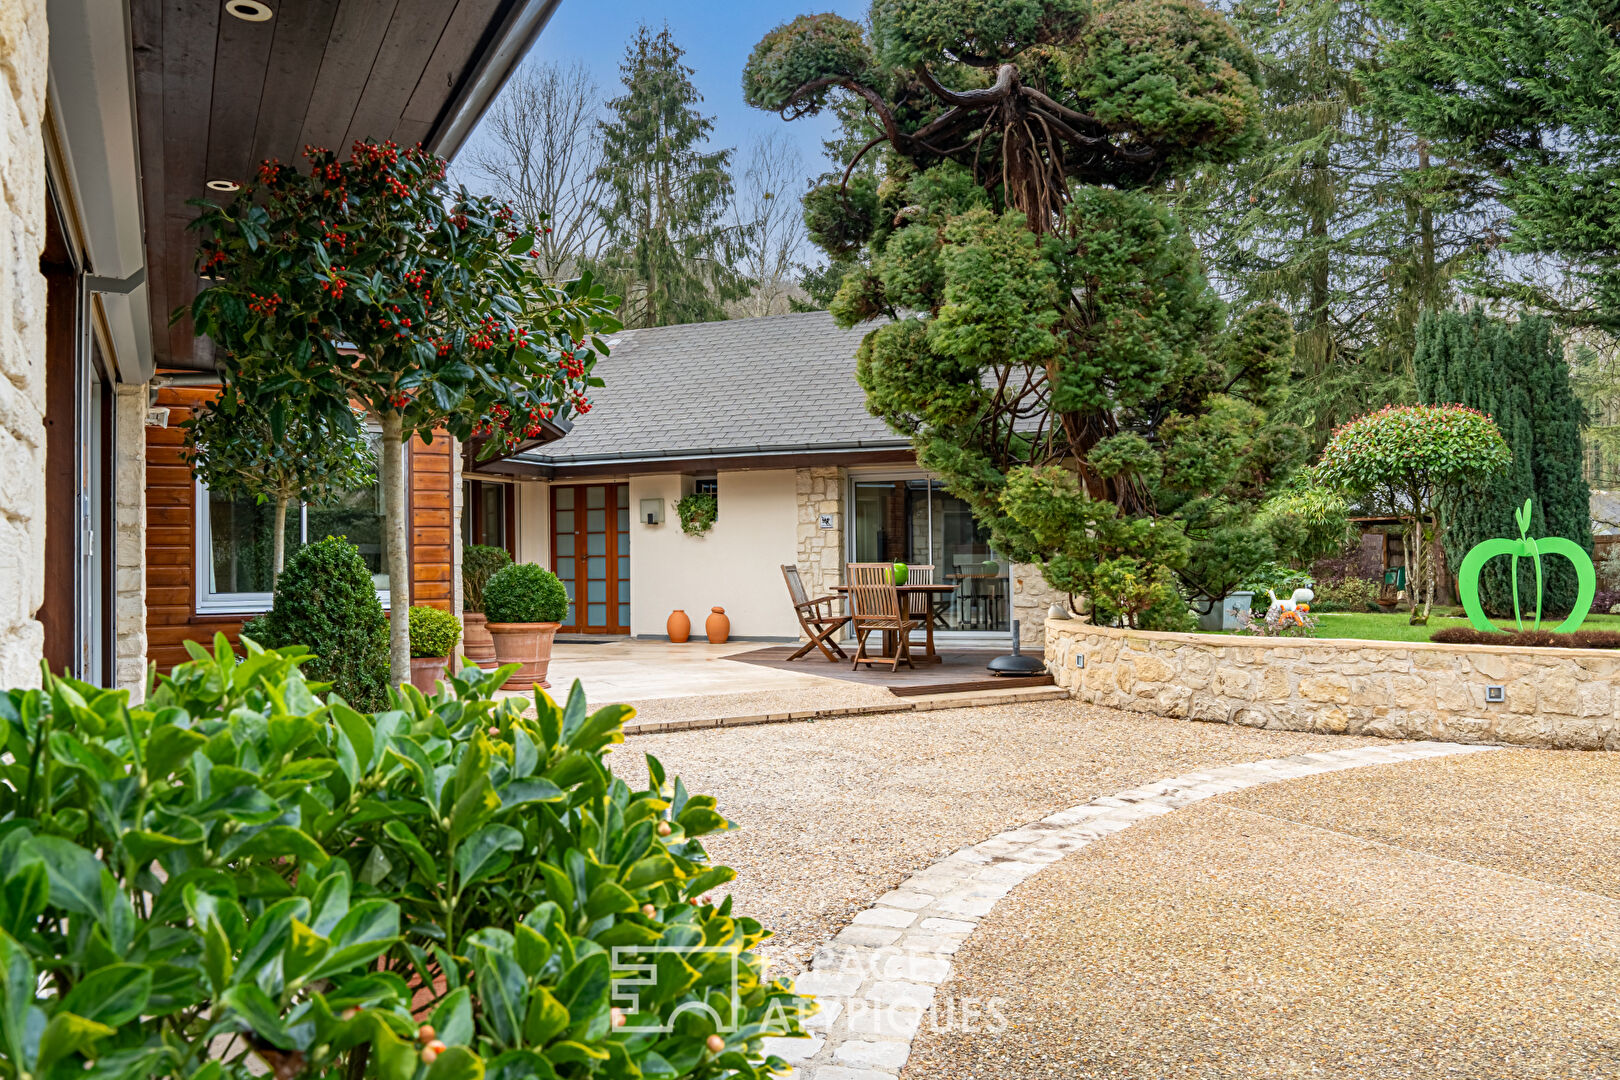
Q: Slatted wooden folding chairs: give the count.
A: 3